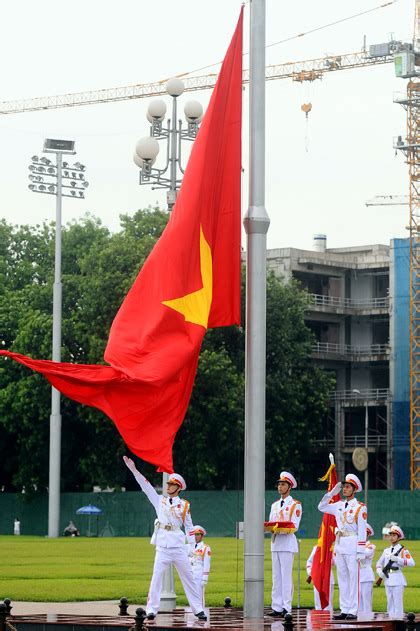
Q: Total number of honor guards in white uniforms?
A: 7